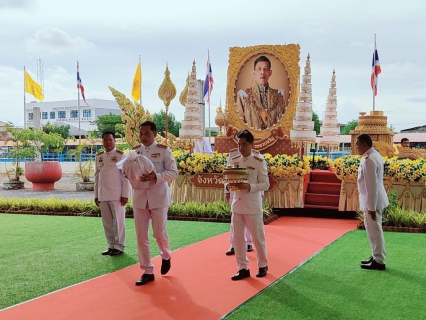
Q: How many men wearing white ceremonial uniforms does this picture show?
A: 5